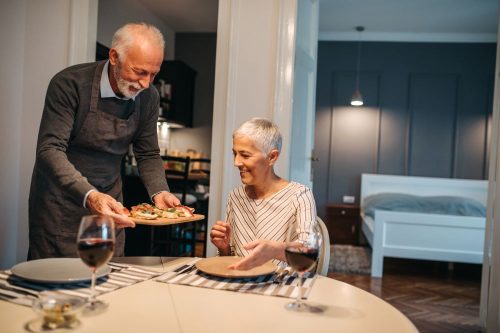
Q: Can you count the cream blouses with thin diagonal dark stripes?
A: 1